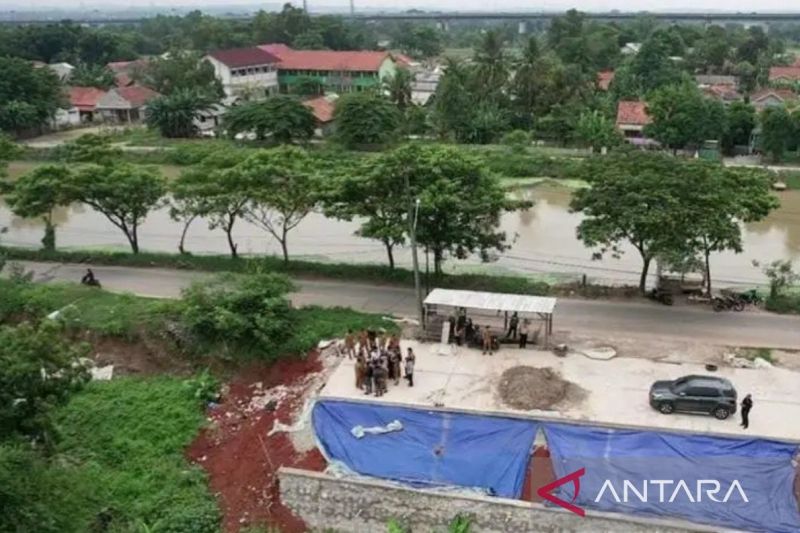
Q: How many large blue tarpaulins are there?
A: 2